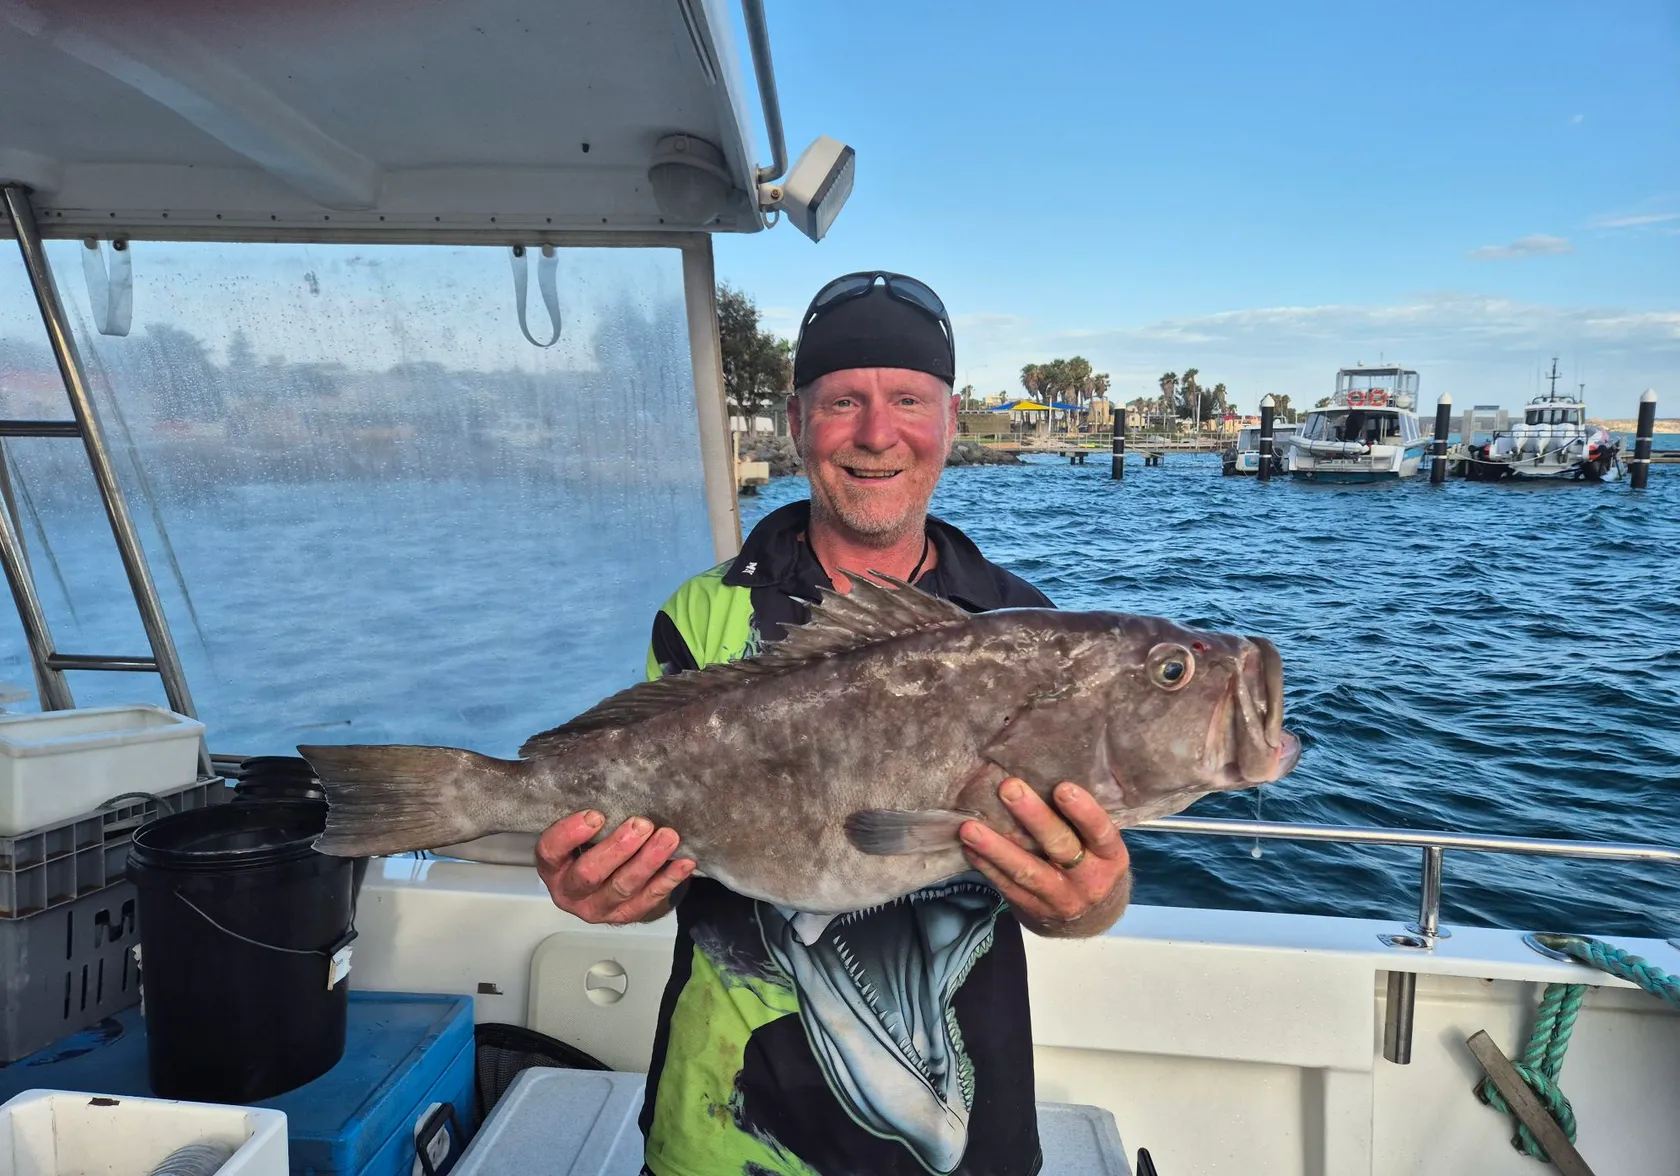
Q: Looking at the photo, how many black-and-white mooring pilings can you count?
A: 4